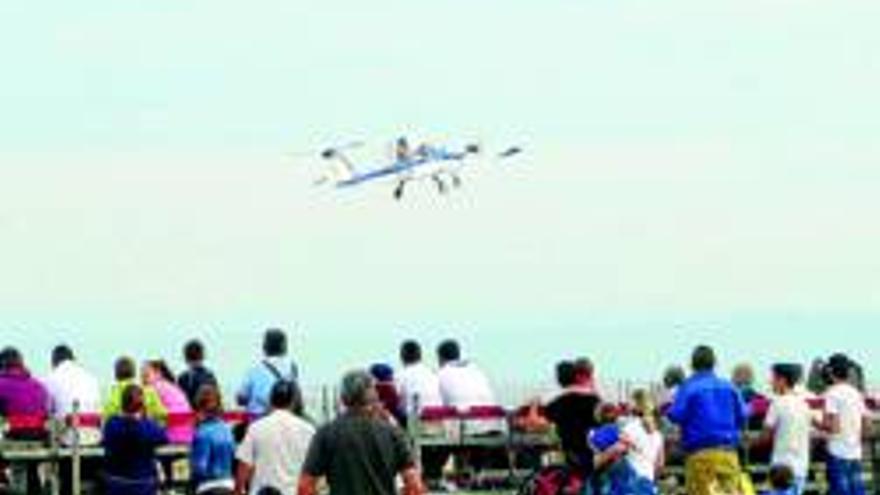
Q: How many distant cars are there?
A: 0